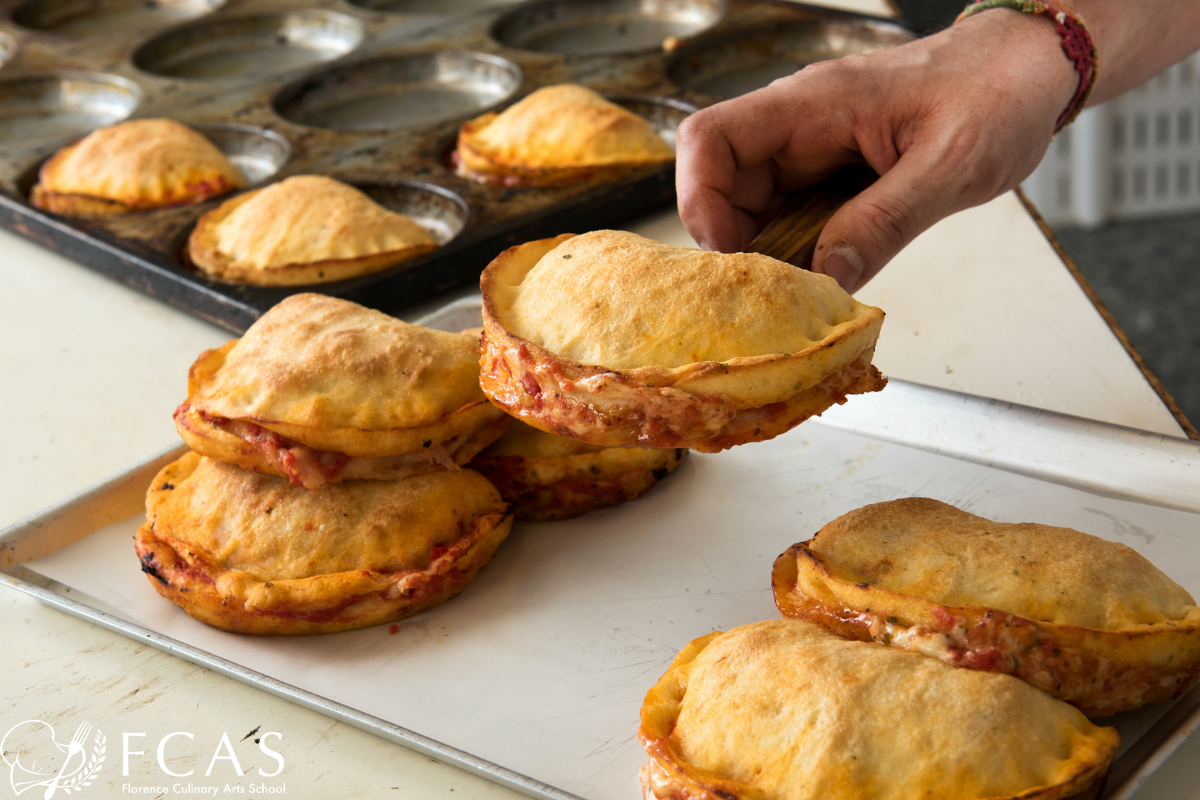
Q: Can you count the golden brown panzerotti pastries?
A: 9